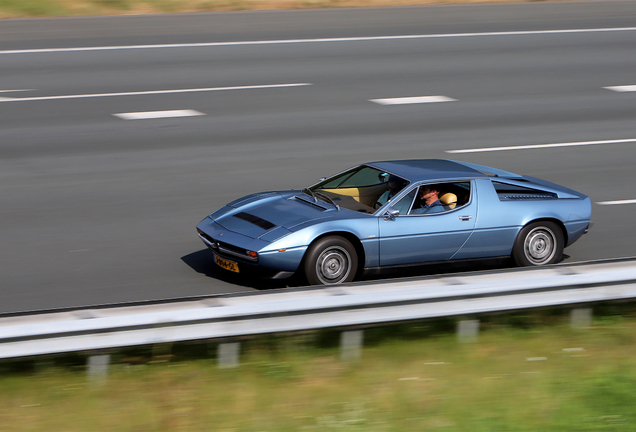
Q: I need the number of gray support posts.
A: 5